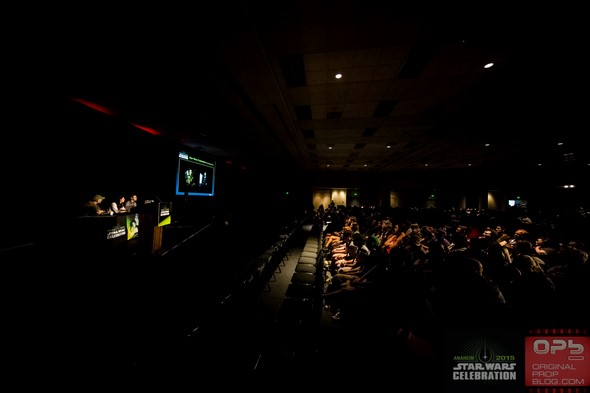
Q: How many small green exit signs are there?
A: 4